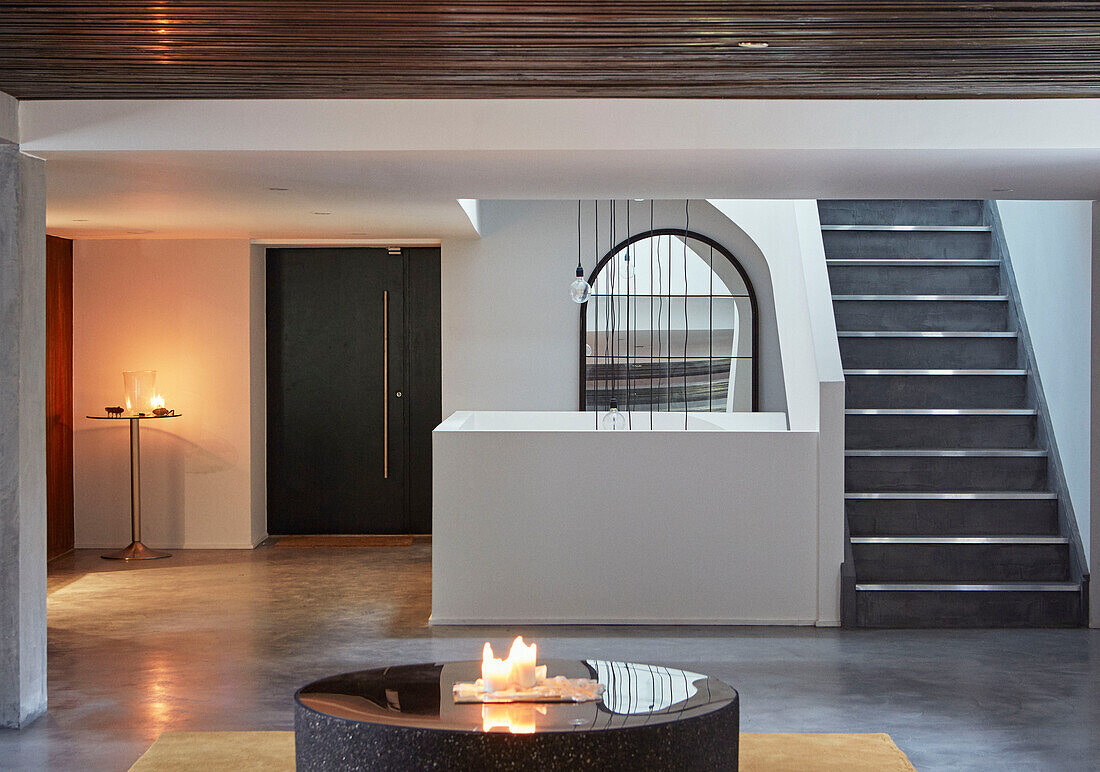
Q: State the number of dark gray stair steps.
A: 11